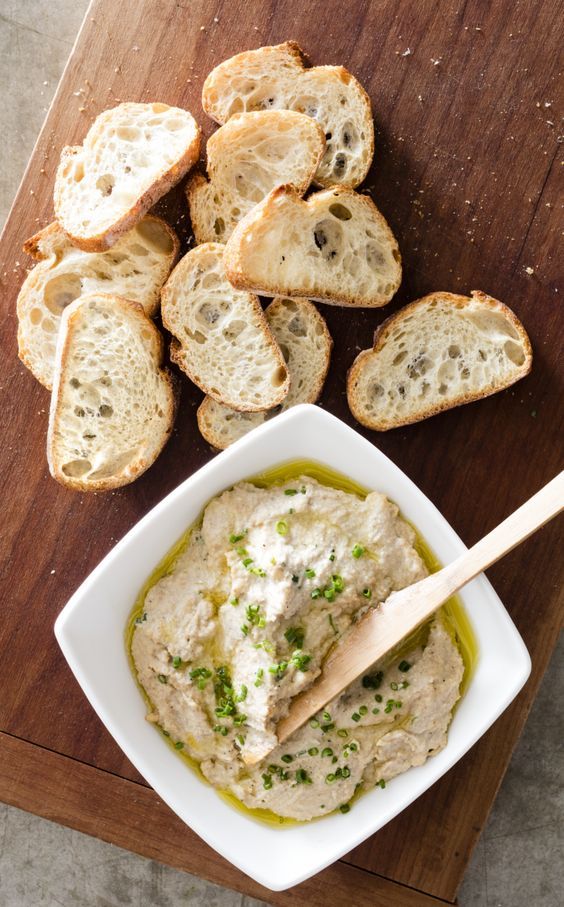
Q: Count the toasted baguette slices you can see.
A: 9